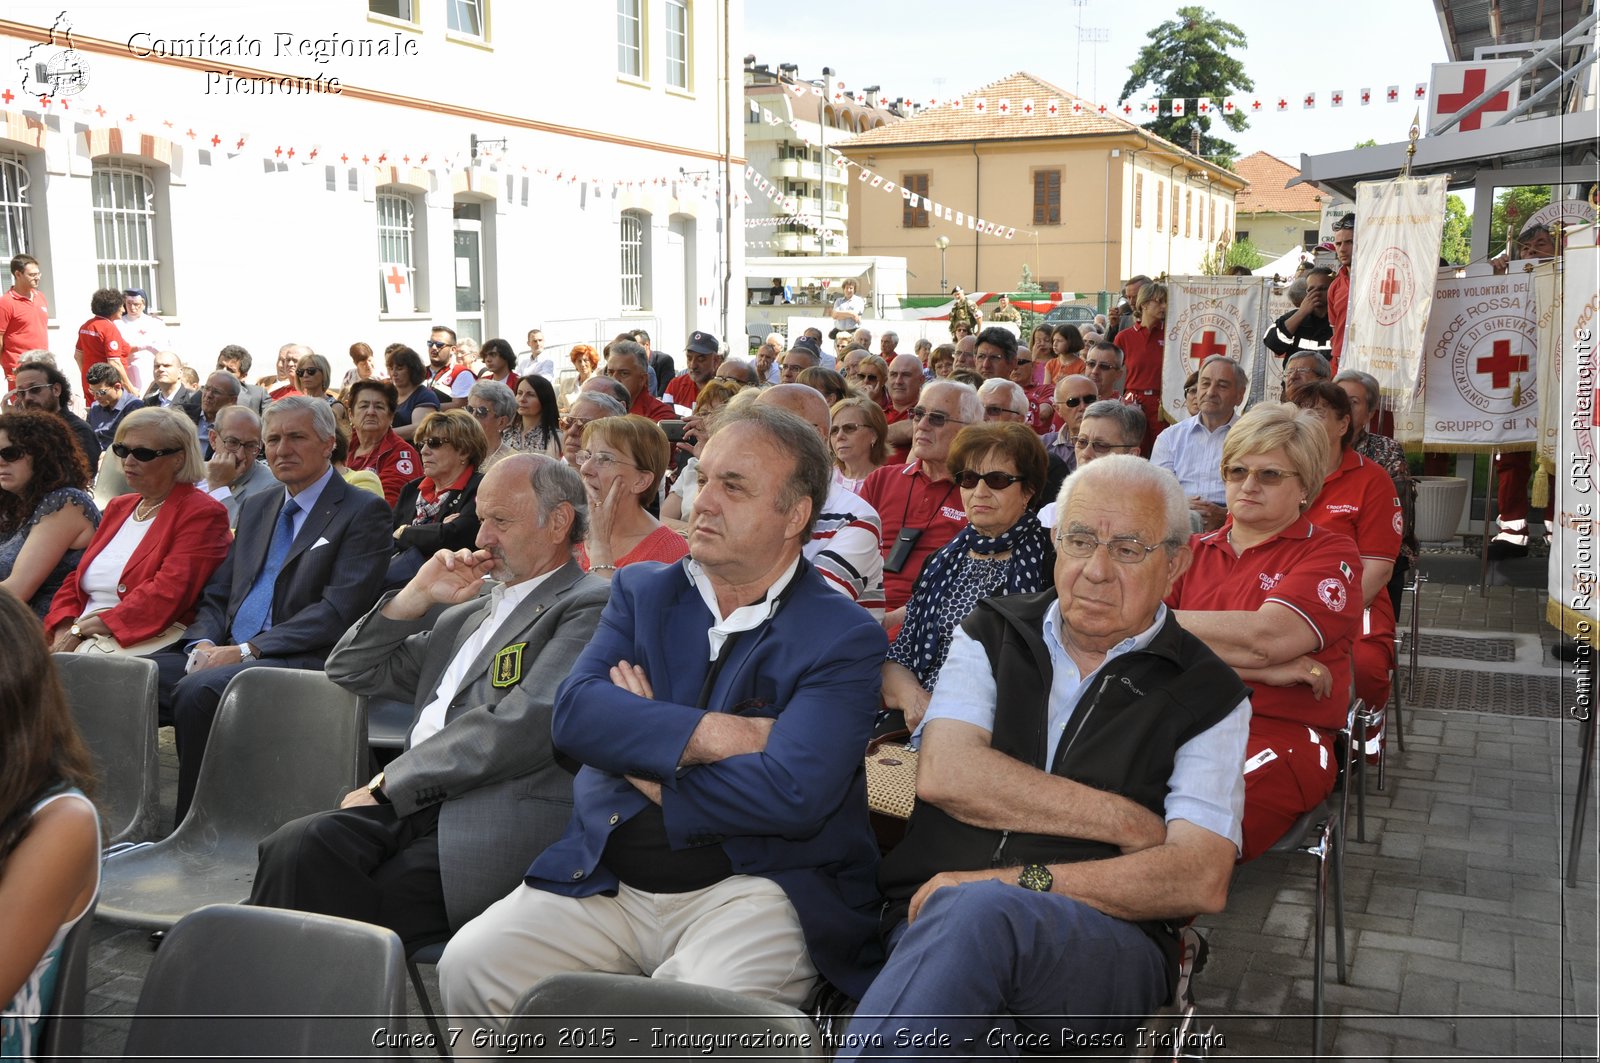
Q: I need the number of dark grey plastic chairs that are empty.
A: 4